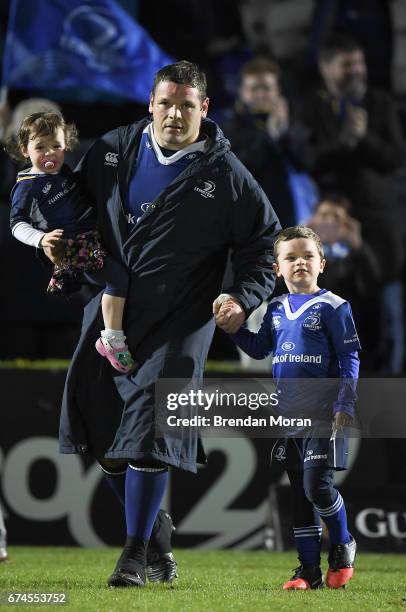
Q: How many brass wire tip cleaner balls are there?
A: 0